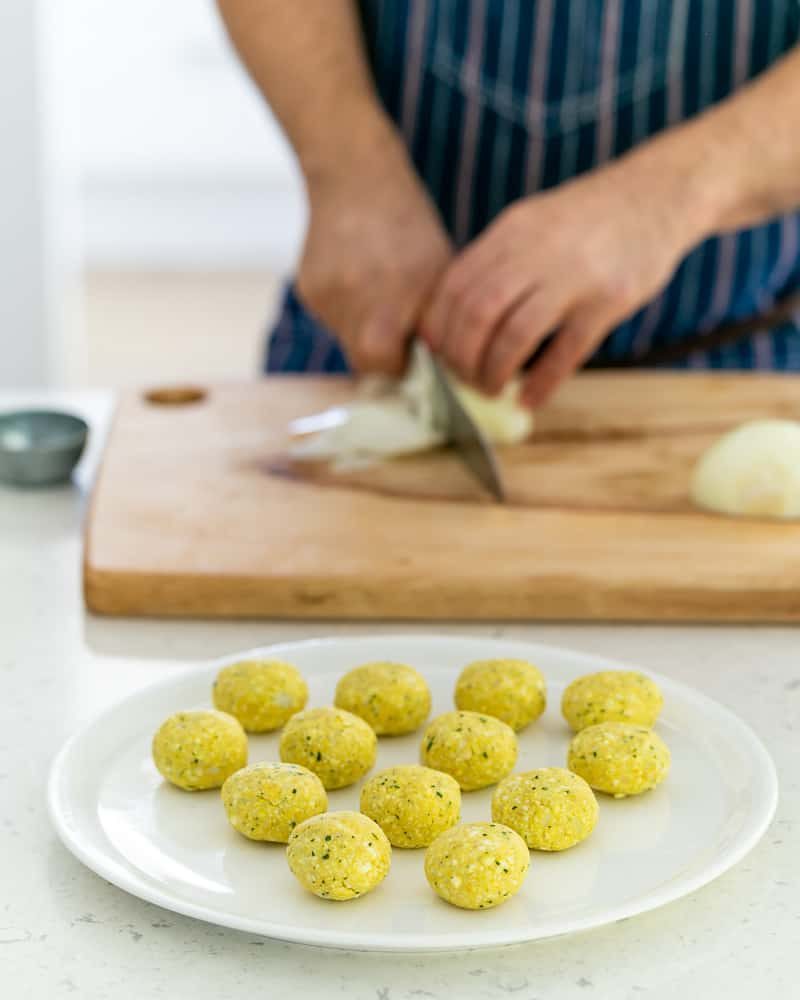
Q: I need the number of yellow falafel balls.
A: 13